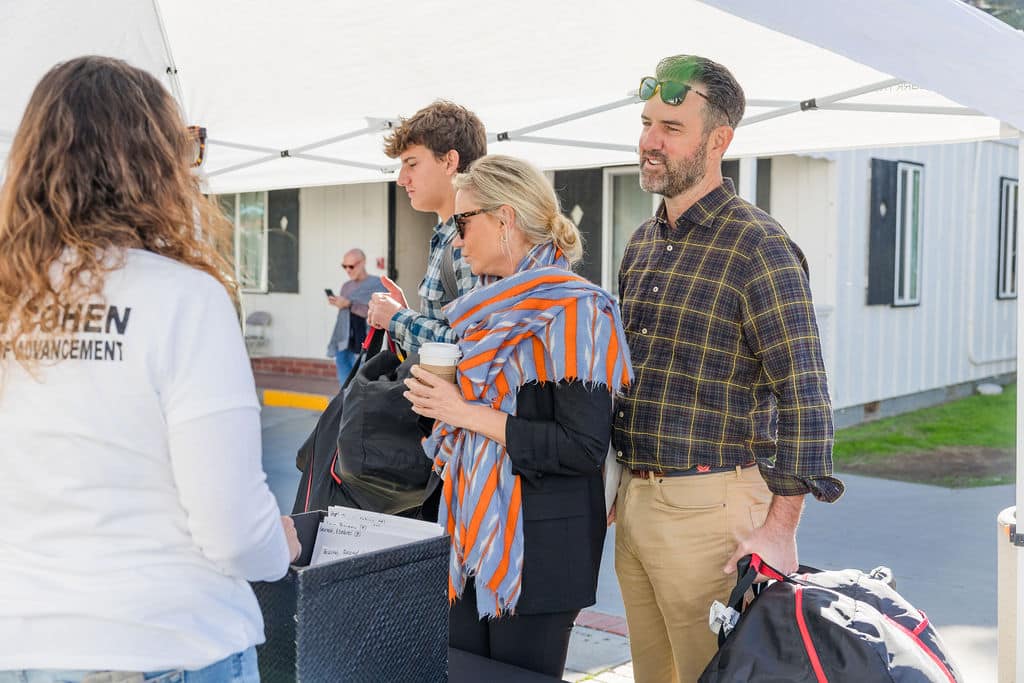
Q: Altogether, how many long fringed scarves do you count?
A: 1